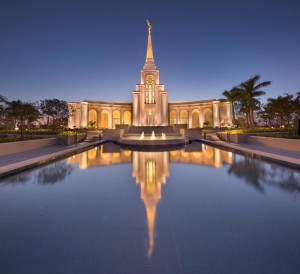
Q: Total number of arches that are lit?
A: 8